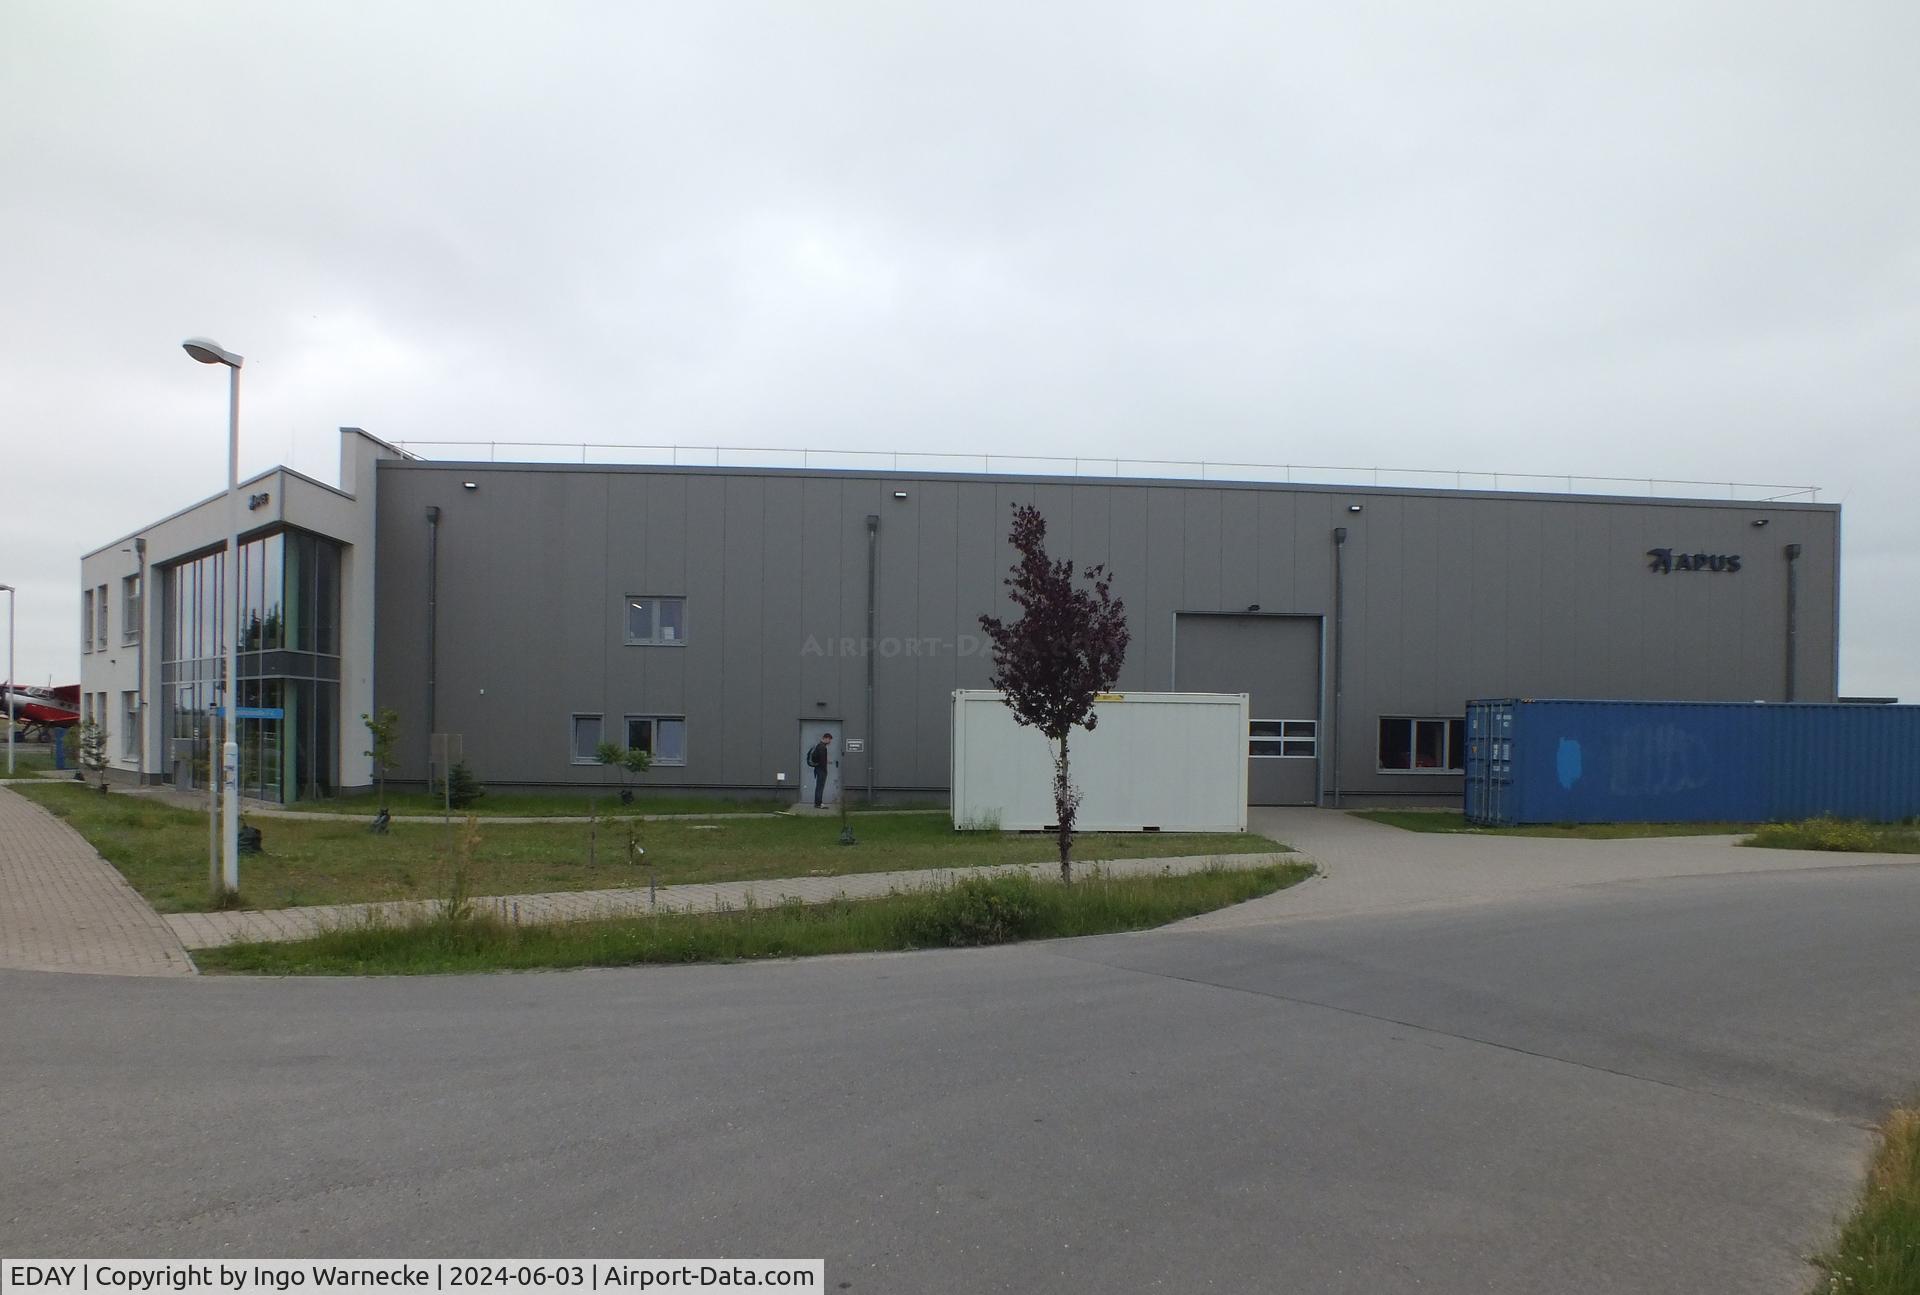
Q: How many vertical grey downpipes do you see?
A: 5